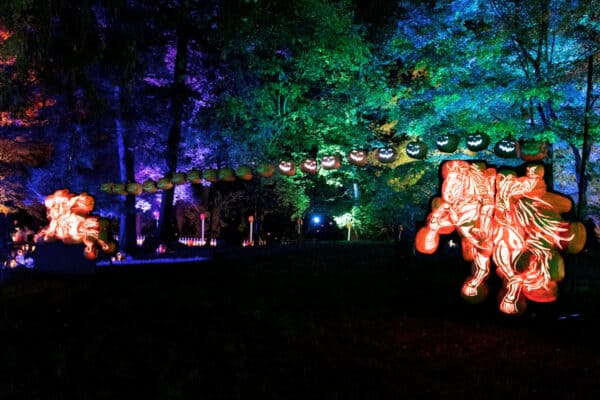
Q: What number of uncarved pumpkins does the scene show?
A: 12